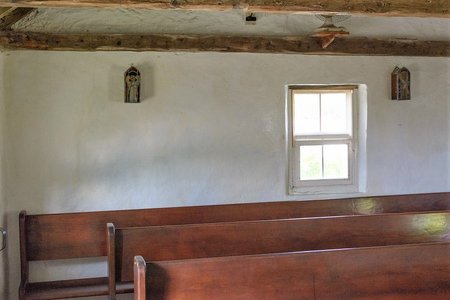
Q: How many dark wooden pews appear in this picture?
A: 3